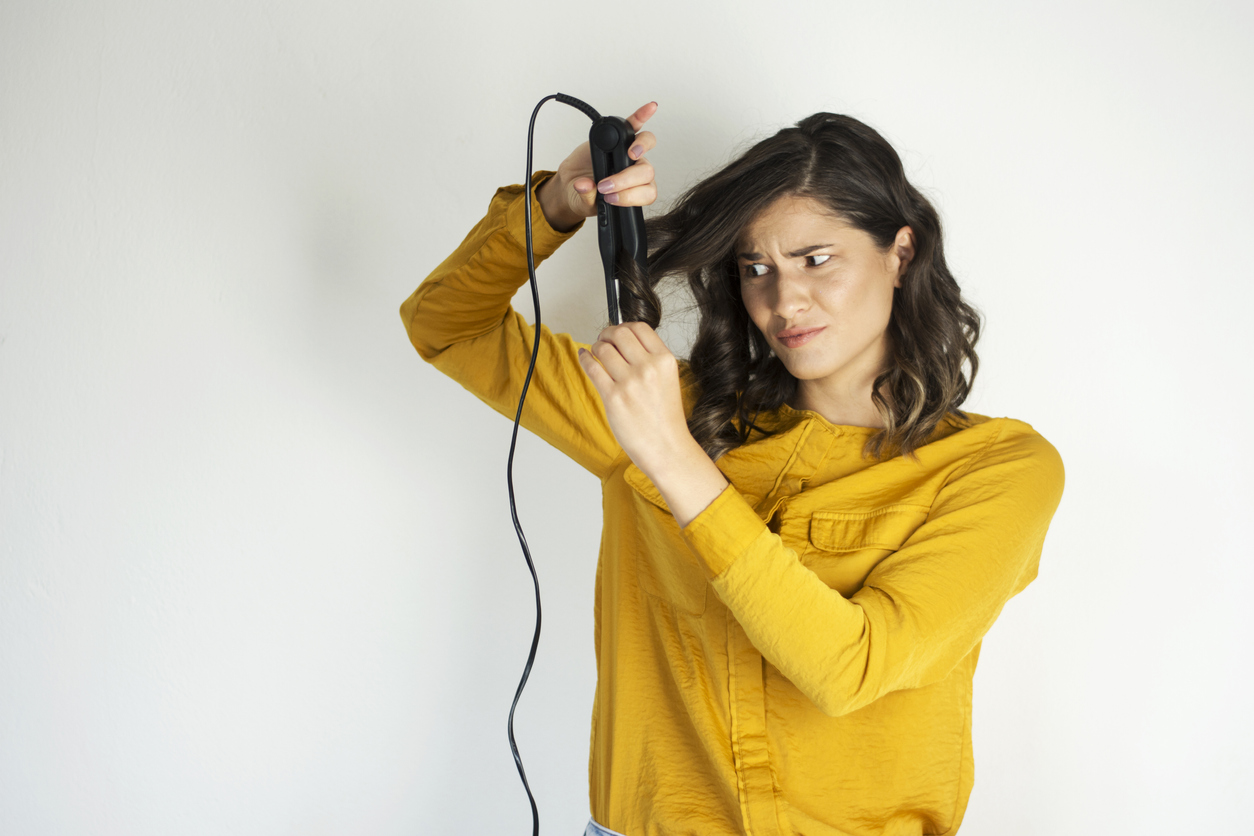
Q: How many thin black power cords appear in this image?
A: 1